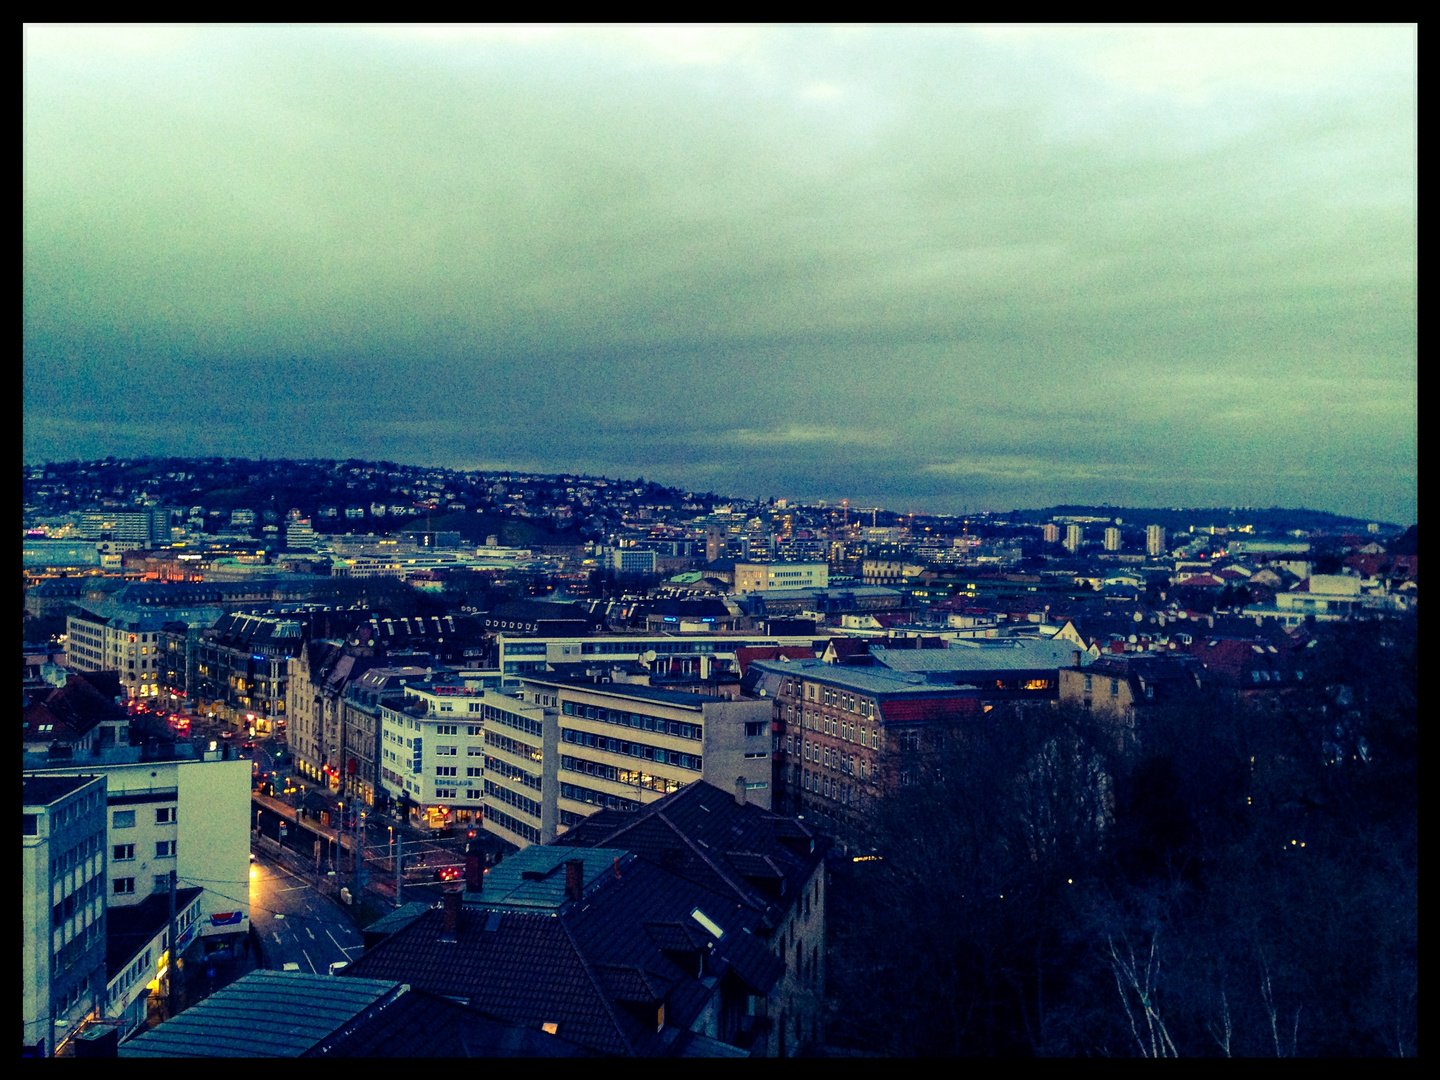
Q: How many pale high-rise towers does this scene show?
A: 4